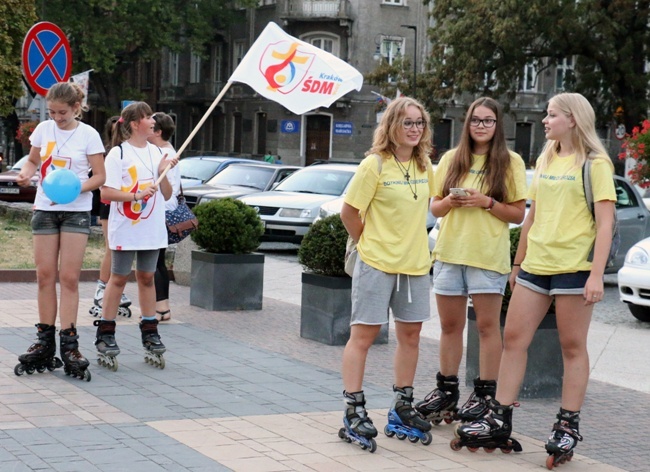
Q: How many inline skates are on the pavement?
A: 12